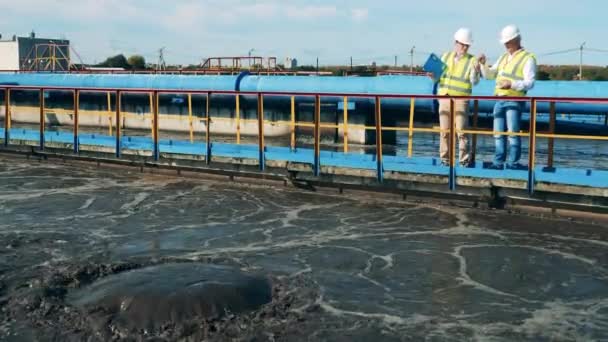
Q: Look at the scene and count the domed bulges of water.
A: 1